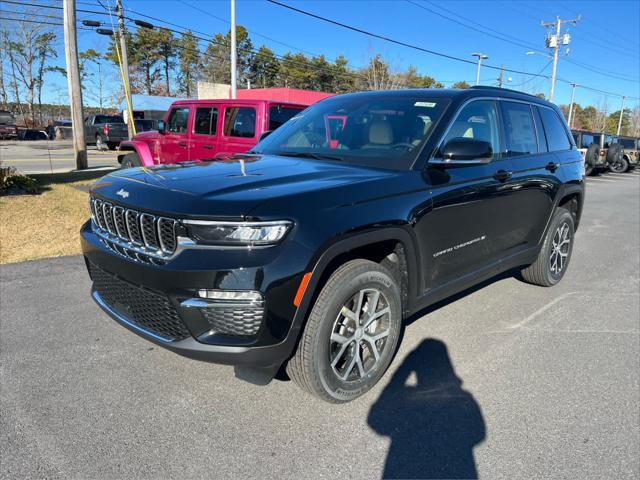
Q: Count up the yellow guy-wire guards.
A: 1